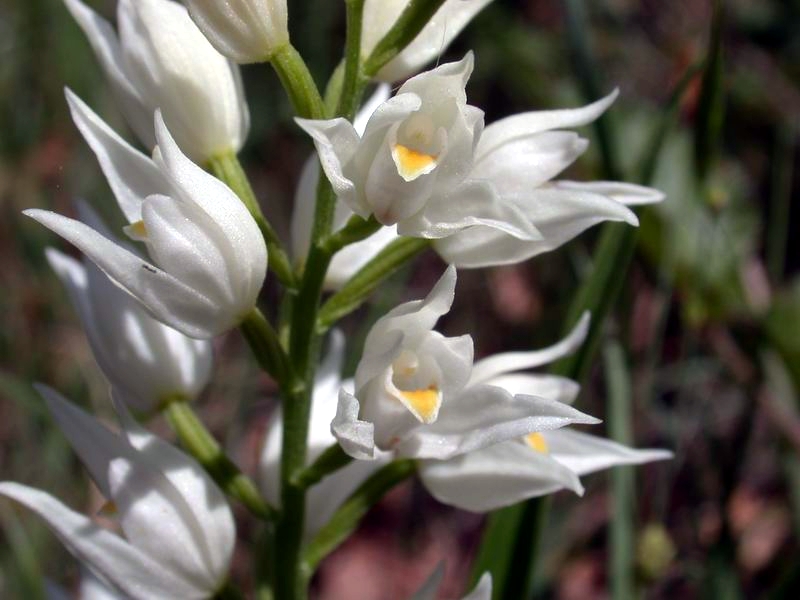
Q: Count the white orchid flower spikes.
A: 1